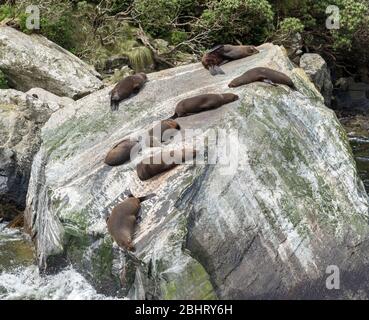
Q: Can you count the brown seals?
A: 8